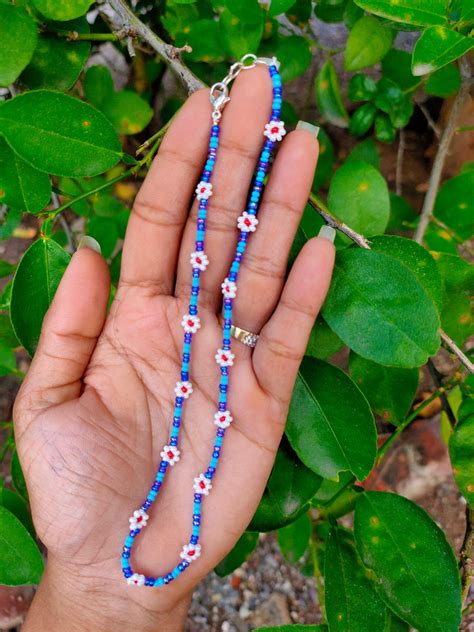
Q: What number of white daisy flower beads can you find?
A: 14